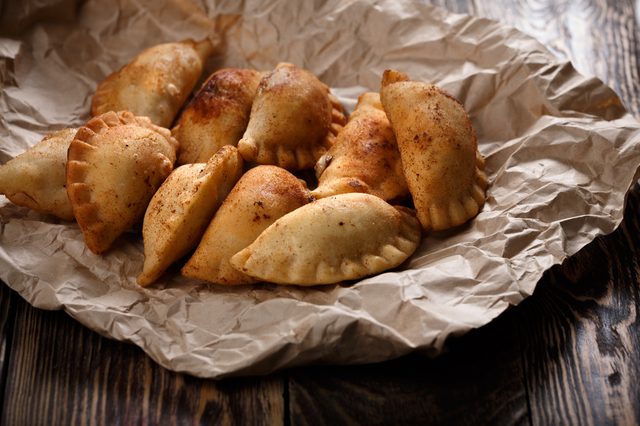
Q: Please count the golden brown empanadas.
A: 10